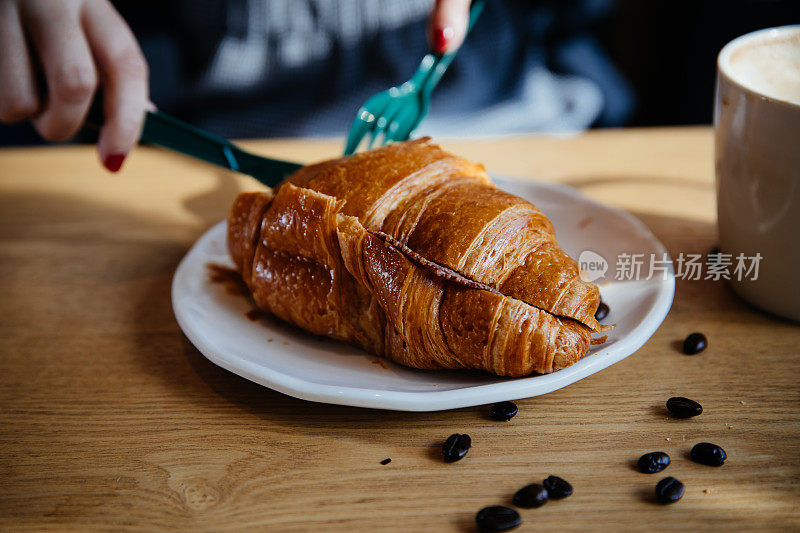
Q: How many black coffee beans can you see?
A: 11